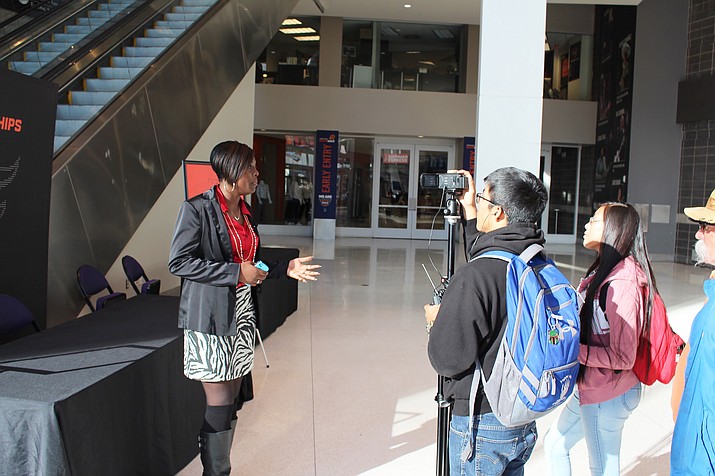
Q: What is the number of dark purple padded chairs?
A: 3